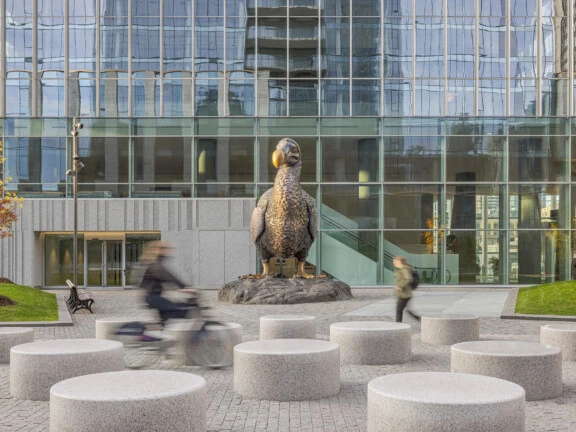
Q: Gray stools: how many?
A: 12